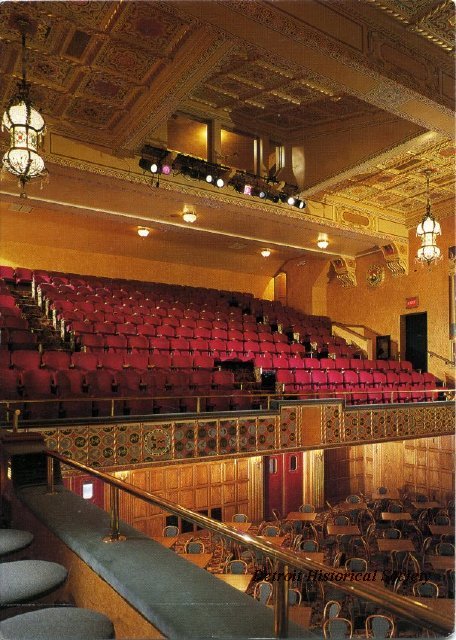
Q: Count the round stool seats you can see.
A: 3